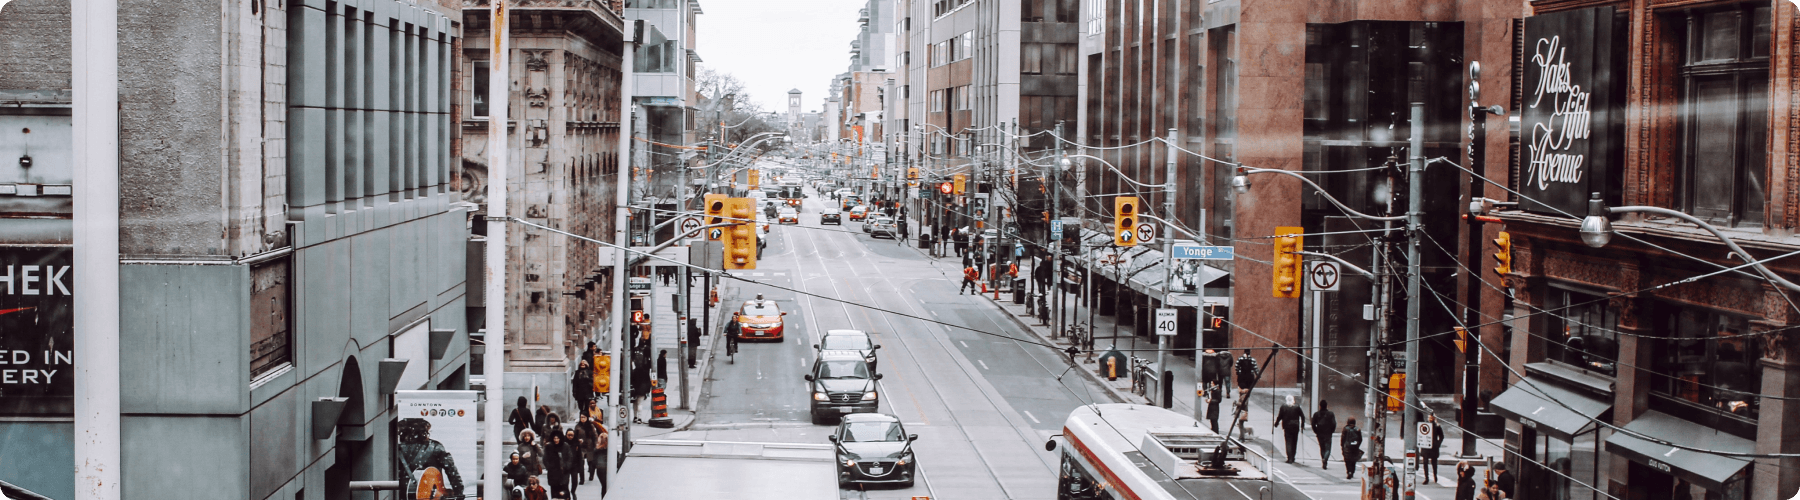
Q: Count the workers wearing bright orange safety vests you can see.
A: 2